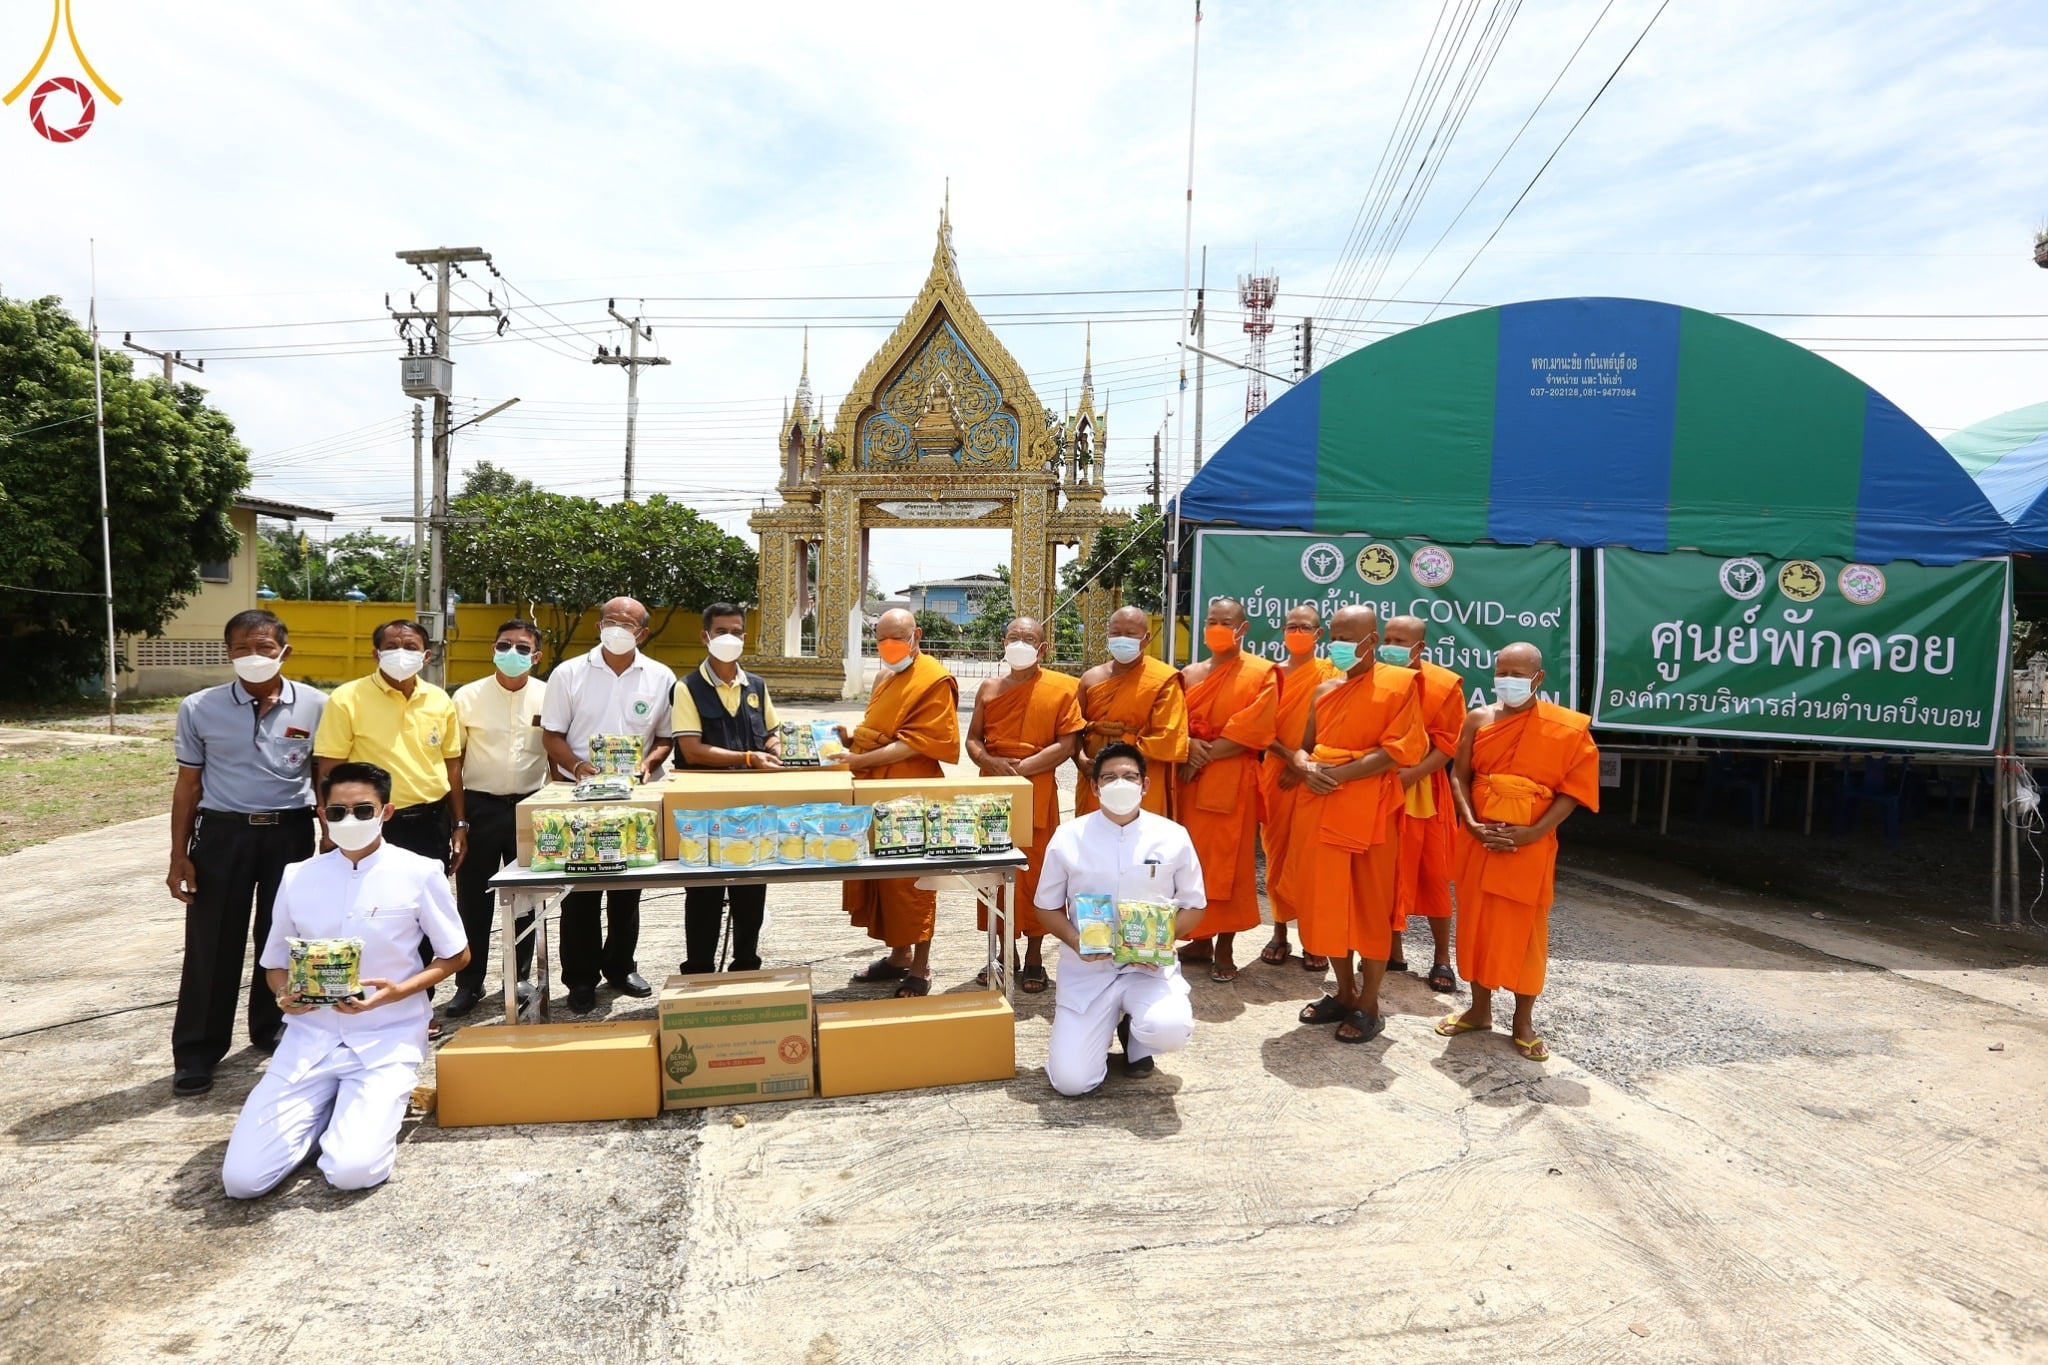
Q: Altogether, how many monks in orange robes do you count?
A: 8